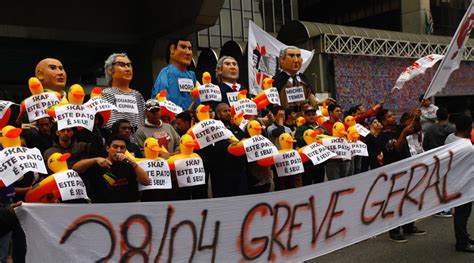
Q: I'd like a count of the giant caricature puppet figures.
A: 5